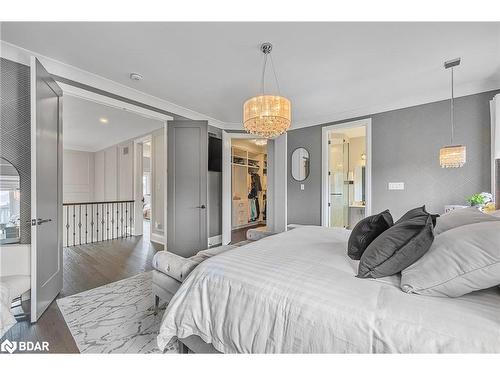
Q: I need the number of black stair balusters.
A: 13